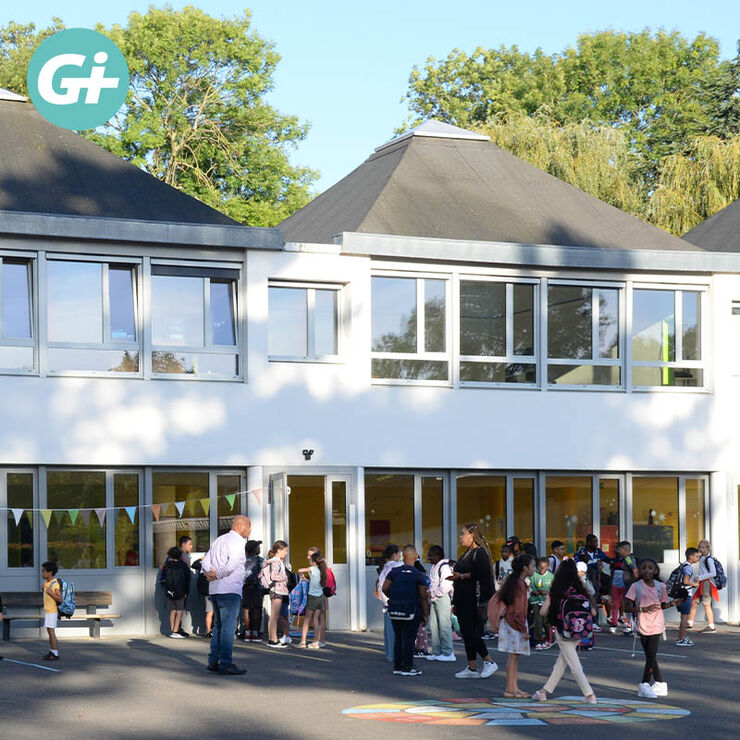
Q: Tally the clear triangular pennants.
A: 10